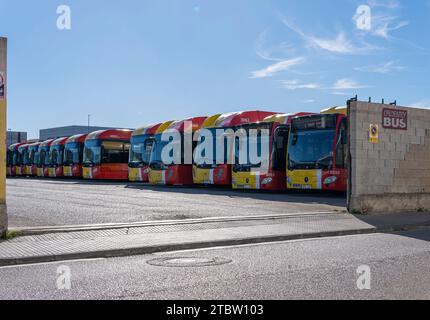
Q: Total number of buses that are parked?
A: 12